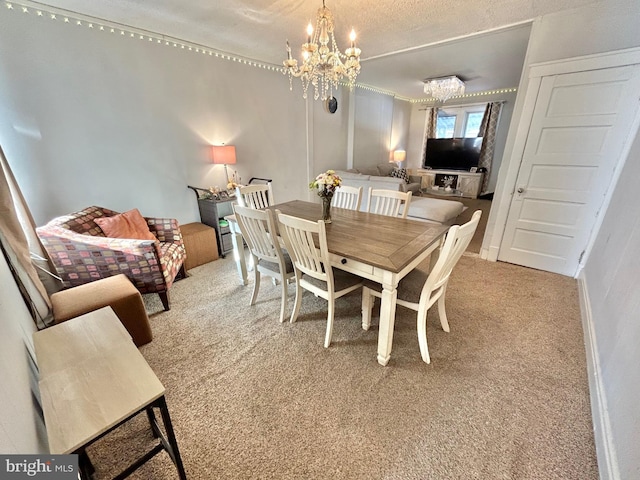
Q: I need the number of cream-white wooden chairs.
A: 6